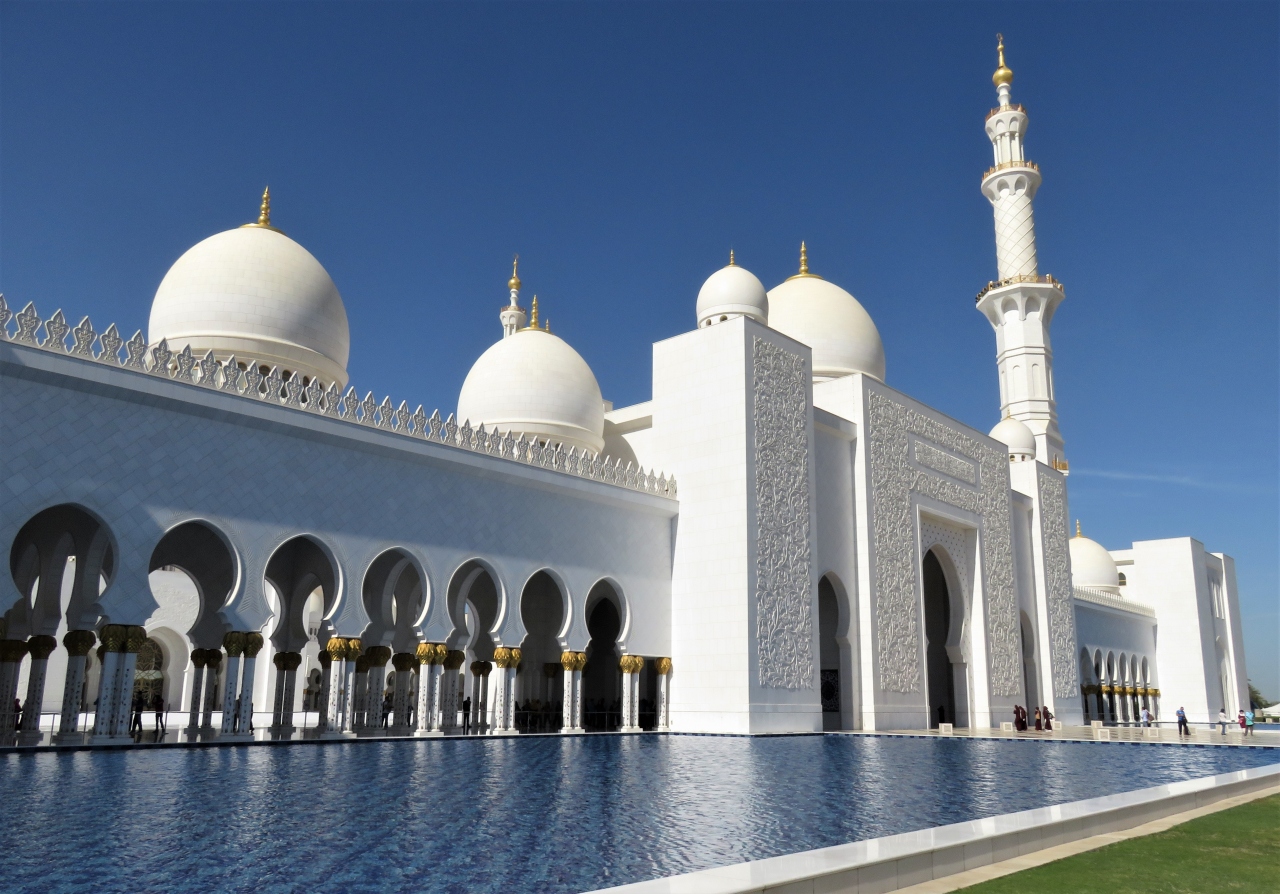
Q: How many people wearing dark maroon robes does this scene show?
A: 4